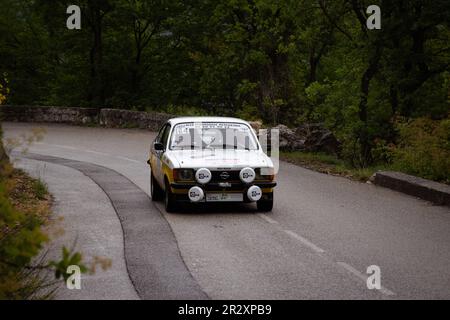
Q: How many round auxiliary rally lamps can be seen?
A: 4